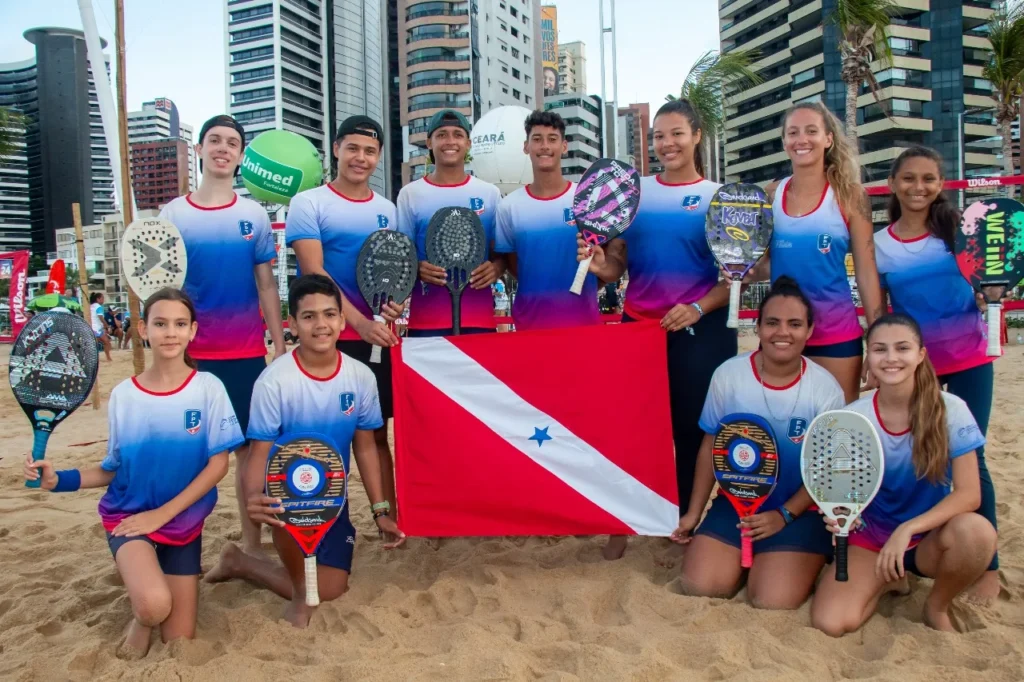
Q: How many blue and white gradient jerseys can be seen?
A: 11